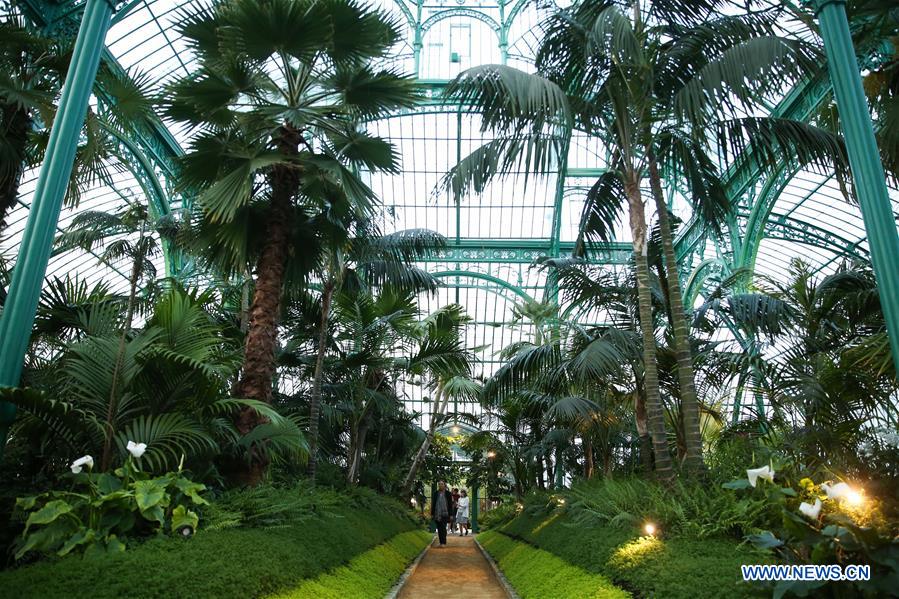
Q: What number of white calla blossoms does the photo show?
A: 5